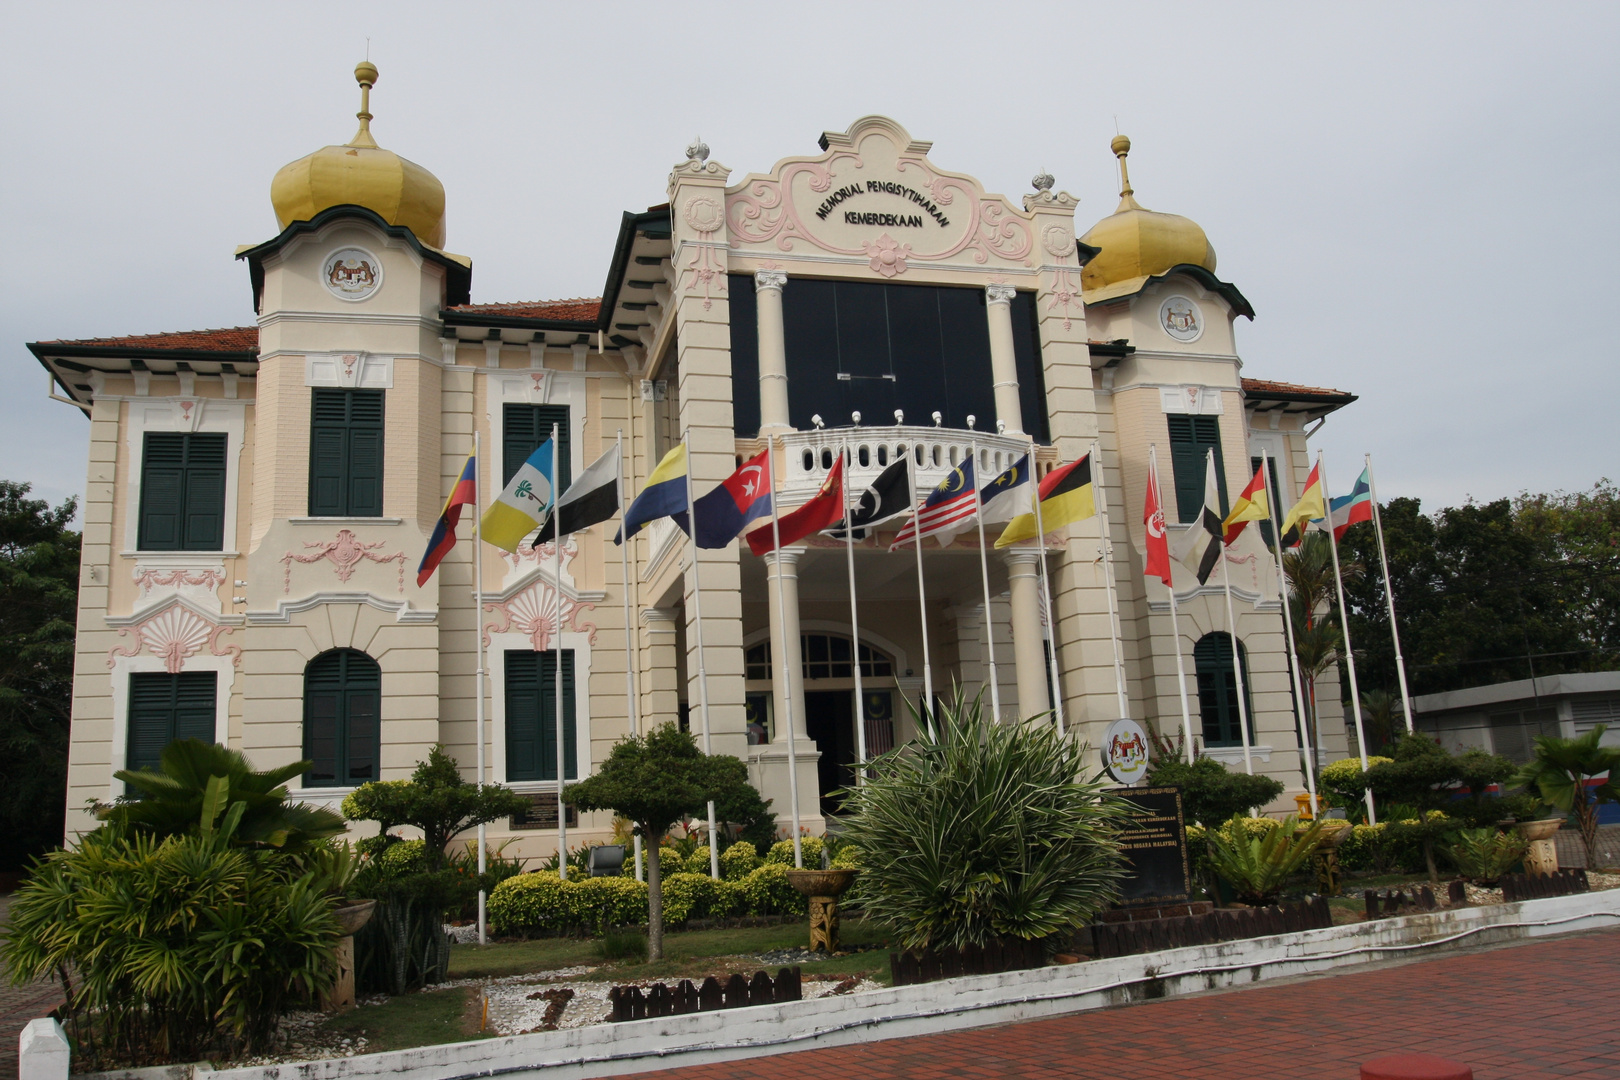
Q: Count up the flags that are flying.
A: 15